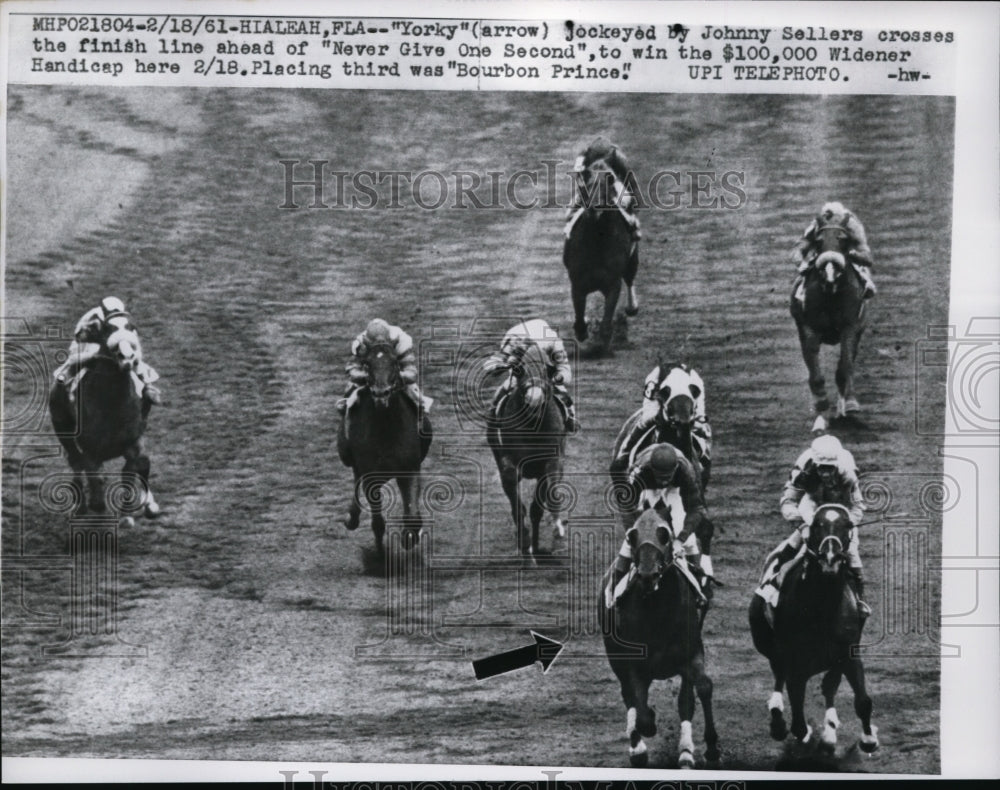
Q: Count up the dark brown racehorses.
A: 8